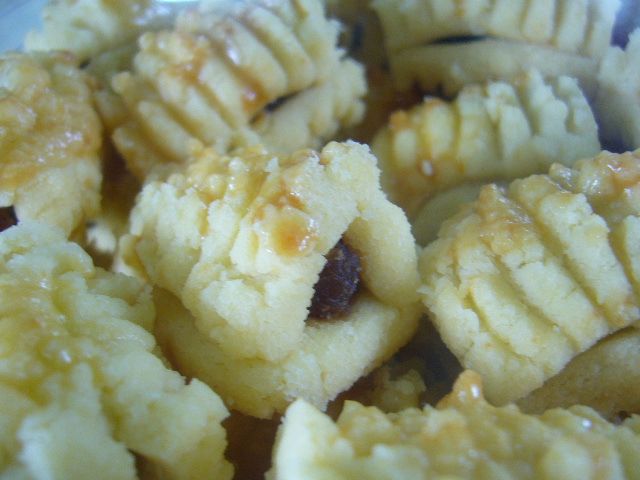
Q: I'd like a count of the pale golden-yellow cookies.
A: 10